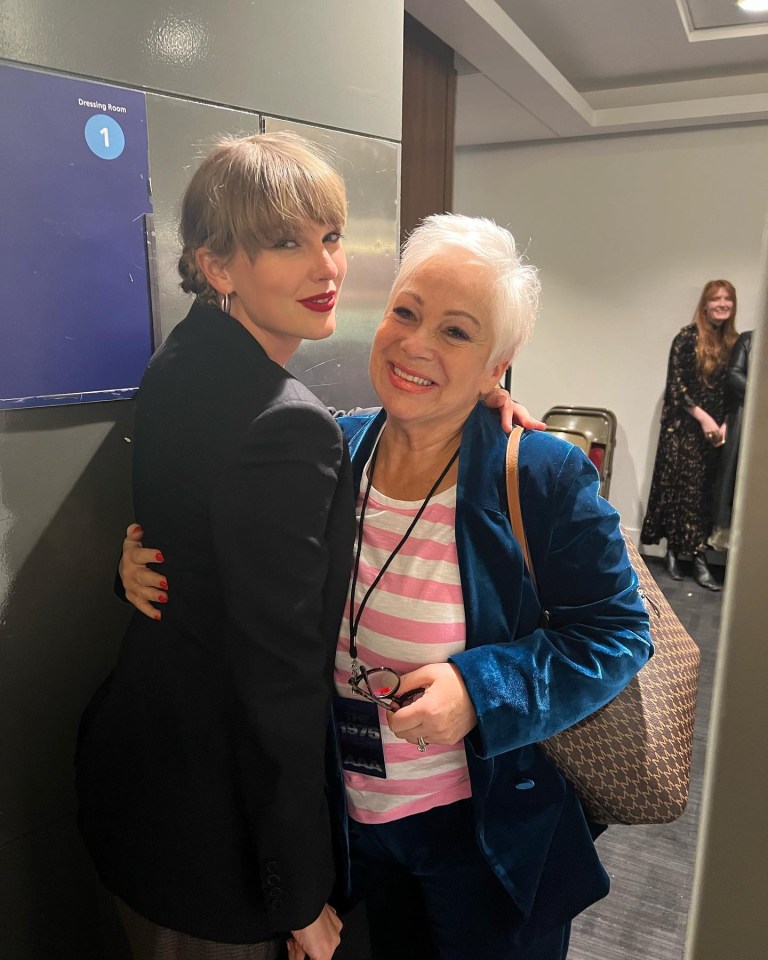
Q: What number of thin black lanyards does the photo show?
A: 1